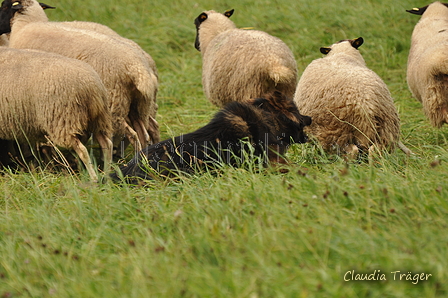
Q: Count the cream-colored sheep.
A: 6